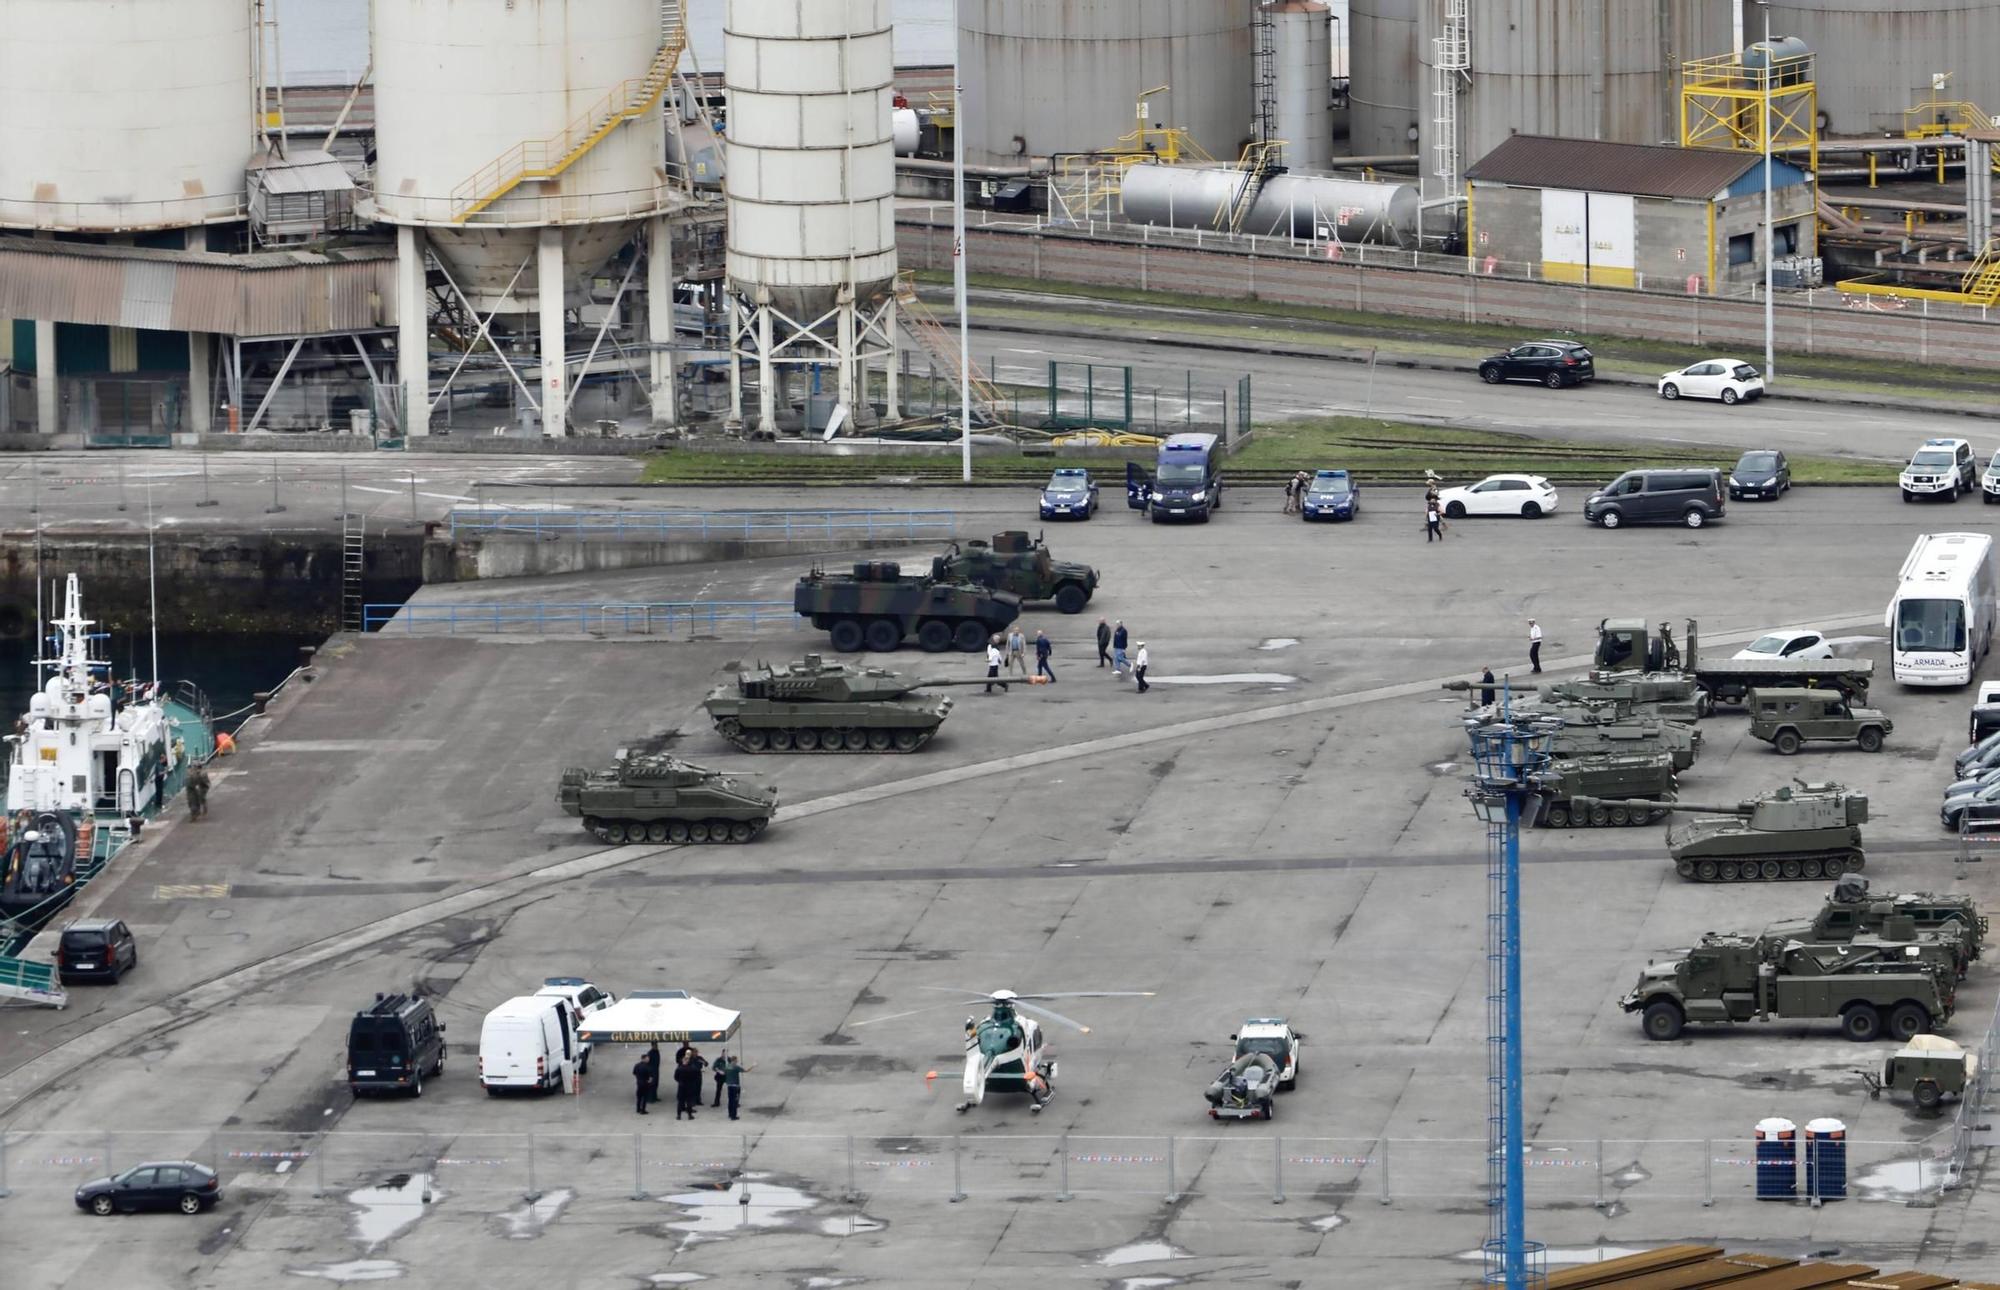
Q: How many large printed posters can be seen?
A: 0